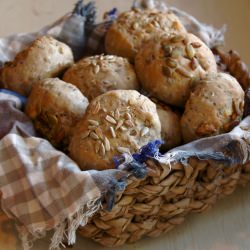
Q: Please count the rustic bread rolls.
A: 8